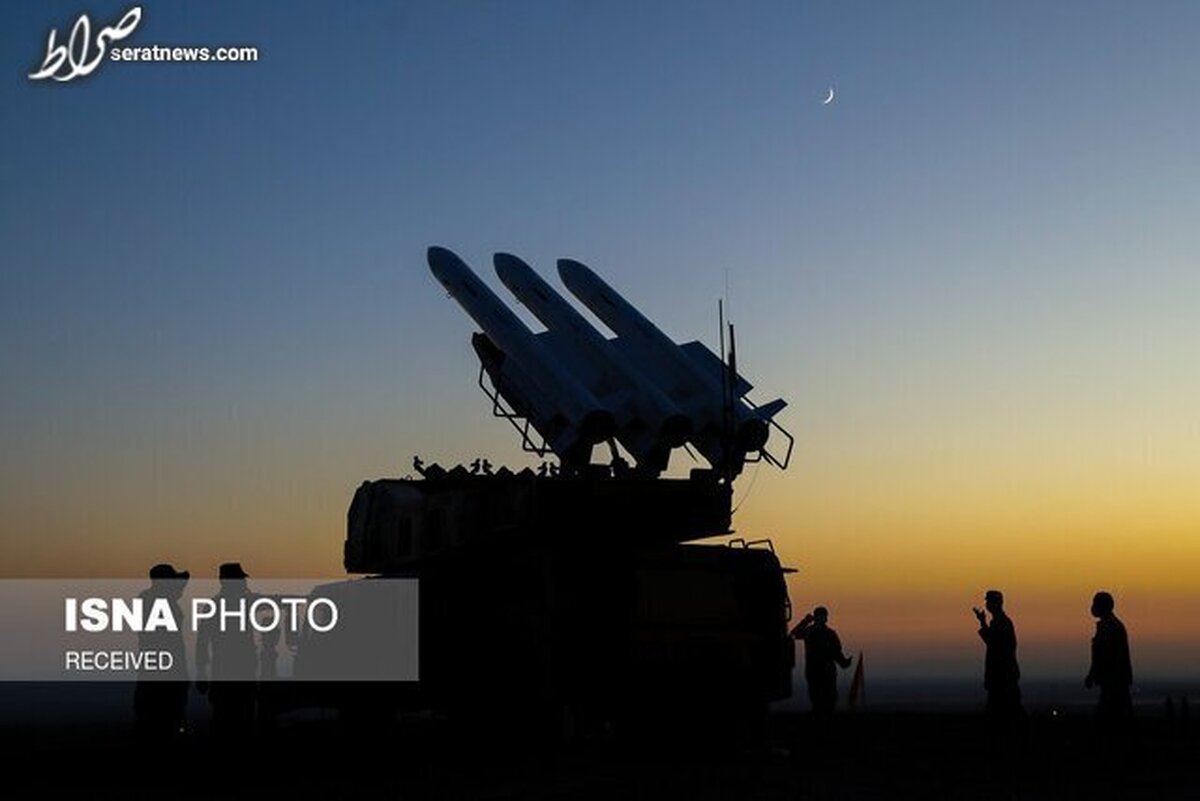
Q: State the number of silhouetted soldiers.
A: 5